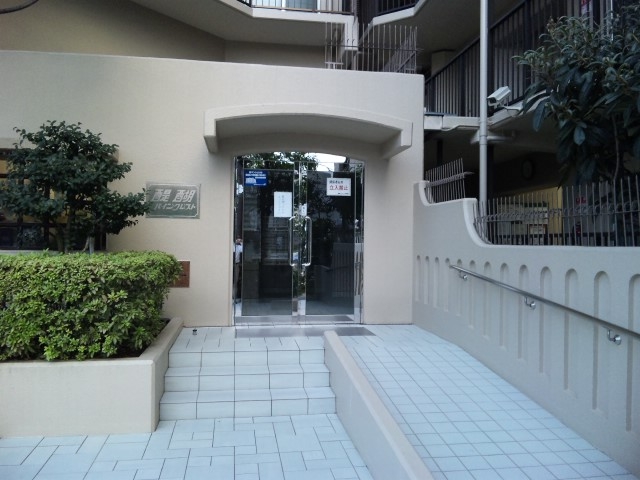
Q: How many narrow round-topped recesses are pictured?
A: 13